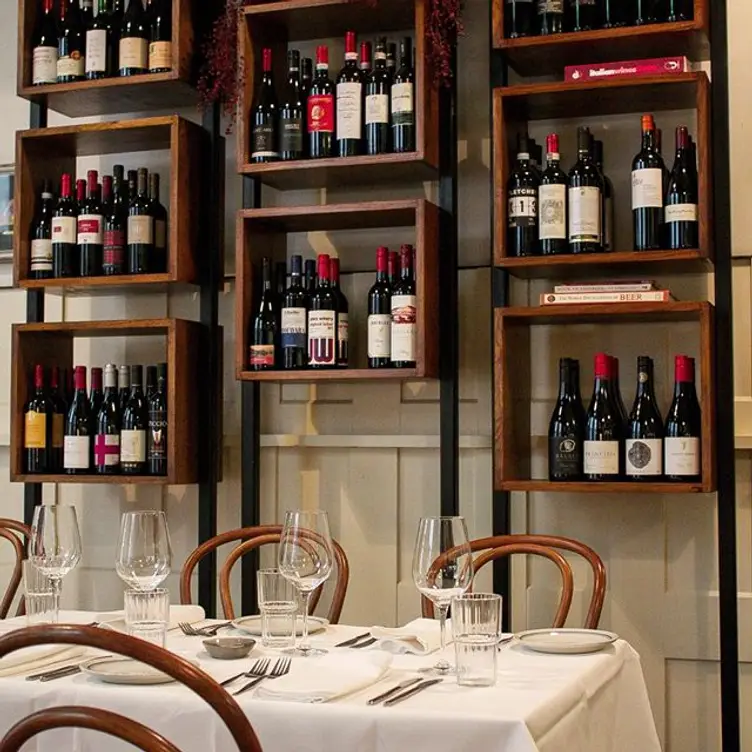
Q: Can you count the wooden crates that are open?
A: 8